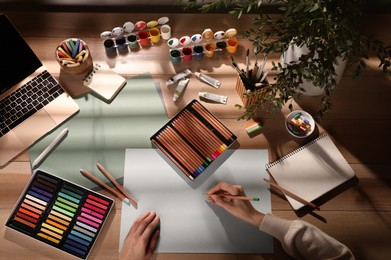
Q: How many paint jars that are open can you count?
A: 12